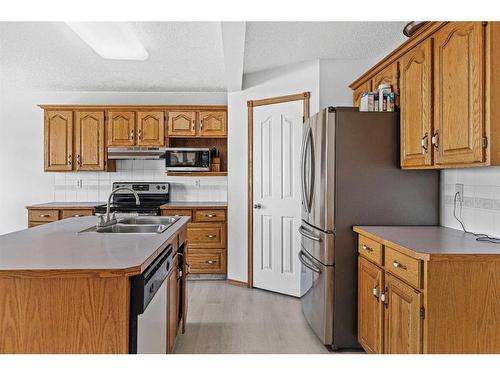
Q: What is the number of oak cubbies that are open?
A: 1